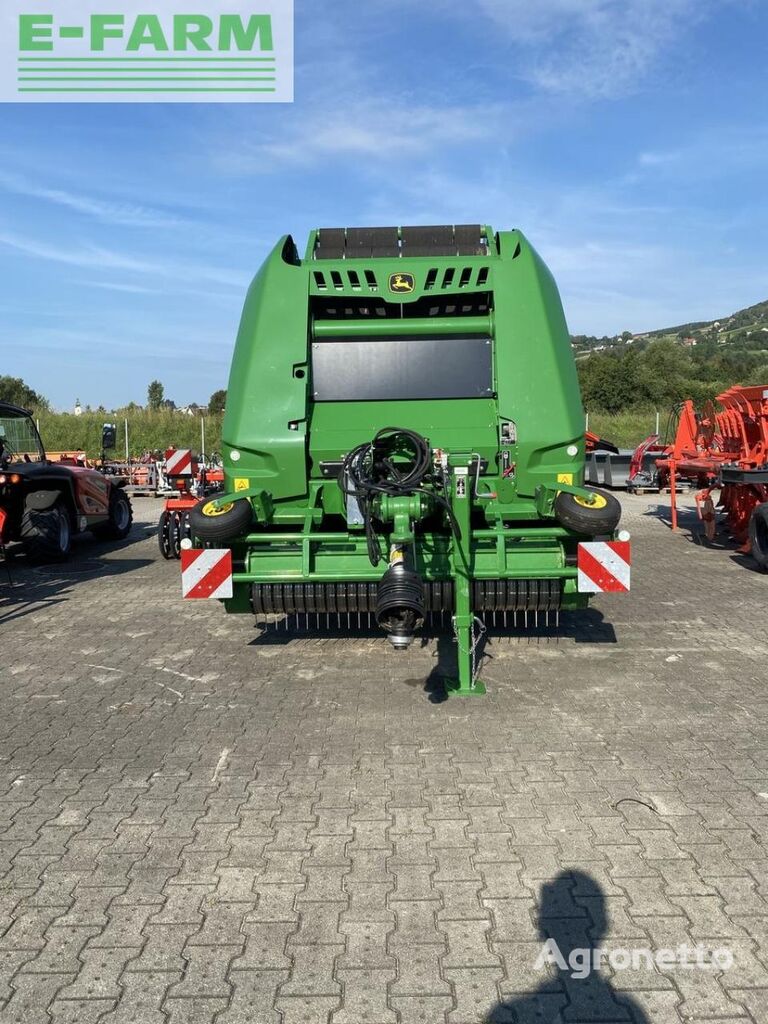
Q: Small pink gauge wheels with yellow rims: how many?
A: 0